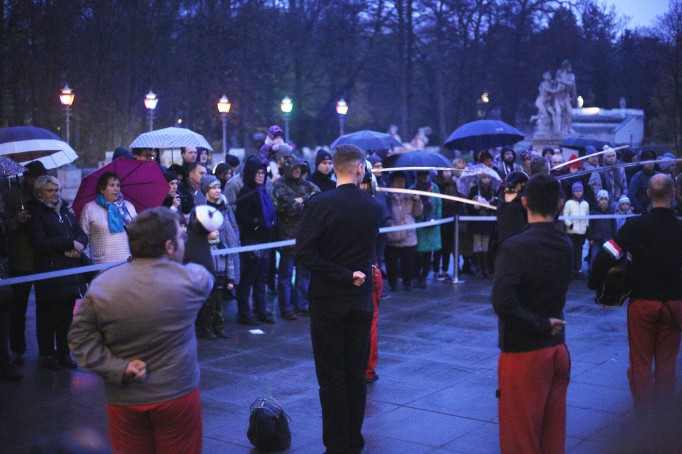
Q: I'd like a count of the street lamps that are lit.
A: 5